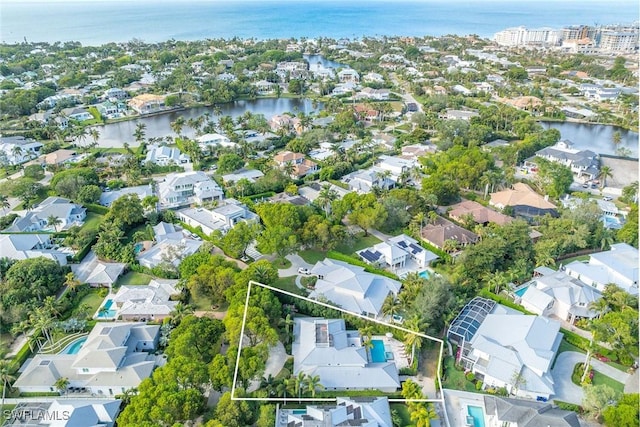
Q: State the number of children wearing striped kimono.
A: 0